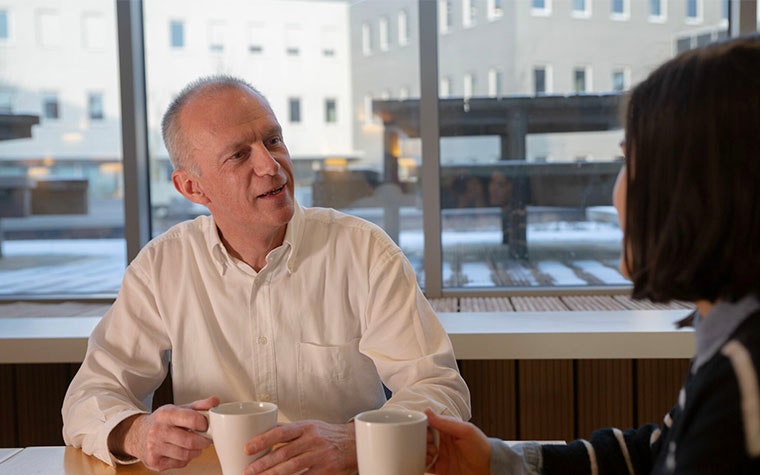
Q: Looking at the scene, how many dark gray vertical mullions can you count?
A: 3